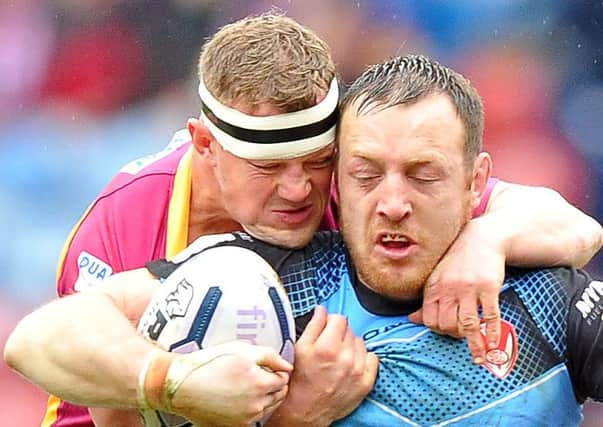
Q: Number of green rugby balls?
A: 0